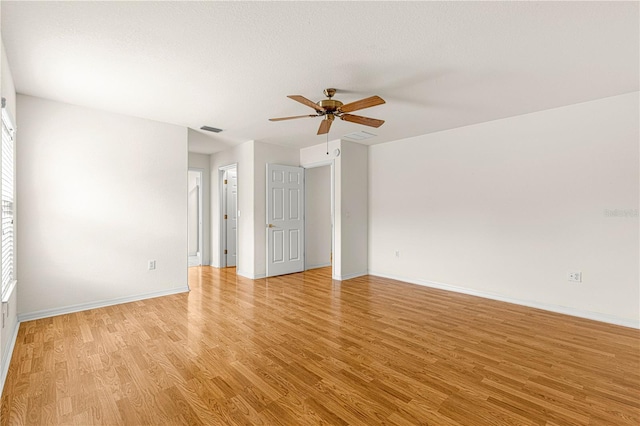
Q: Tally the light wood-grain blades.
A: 5